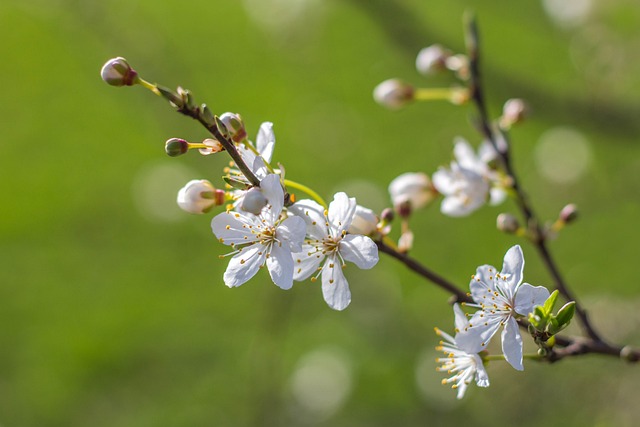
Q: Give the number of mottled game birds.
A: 0